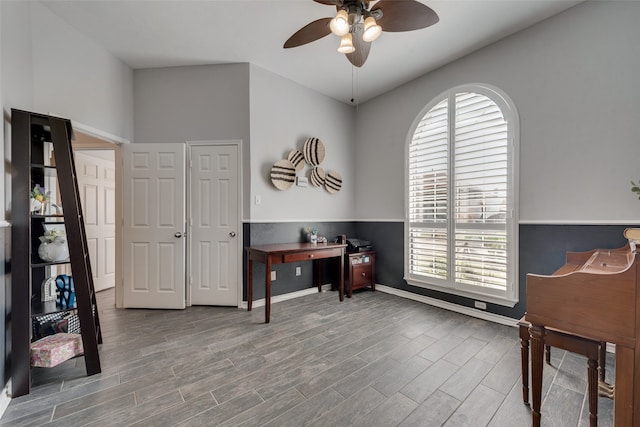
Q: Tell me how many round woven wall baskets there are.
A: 5